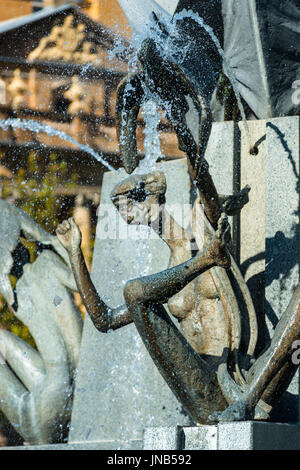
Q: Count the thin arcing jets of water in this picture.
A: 2